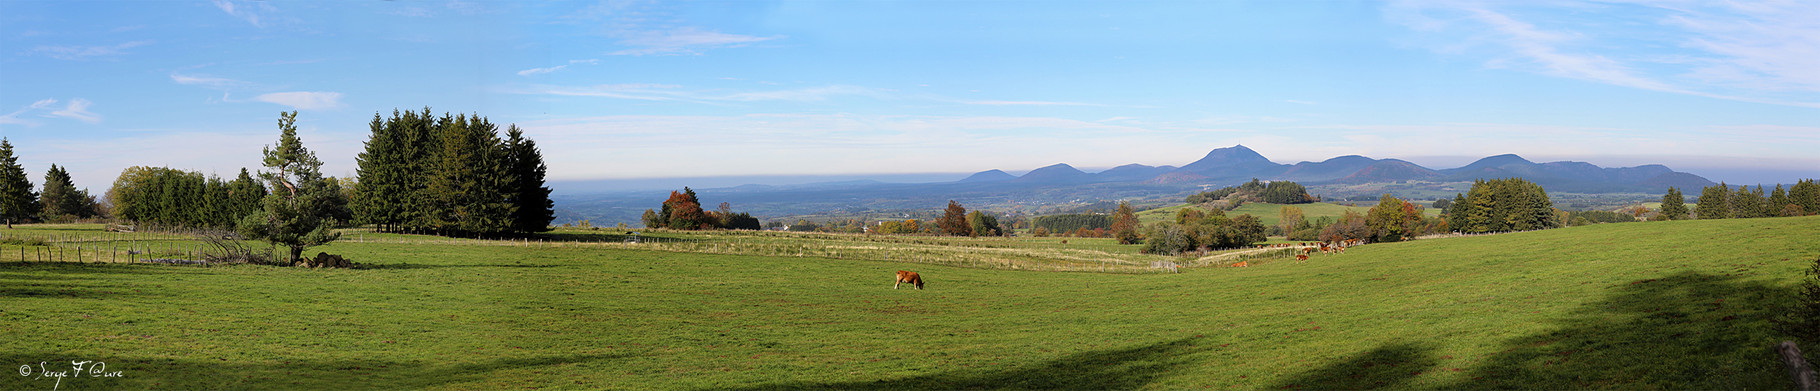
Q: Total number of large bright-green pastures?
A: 1